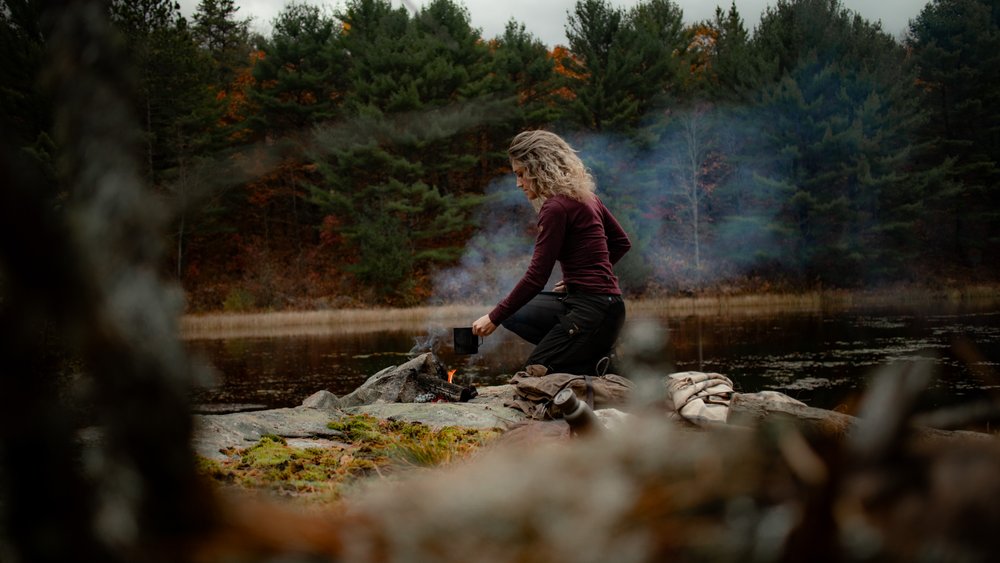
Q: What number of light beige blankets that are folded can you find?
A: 1